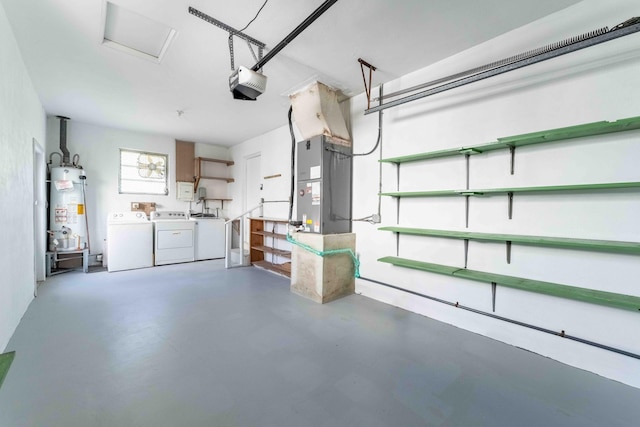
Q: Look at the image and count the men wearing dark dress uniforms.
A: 0